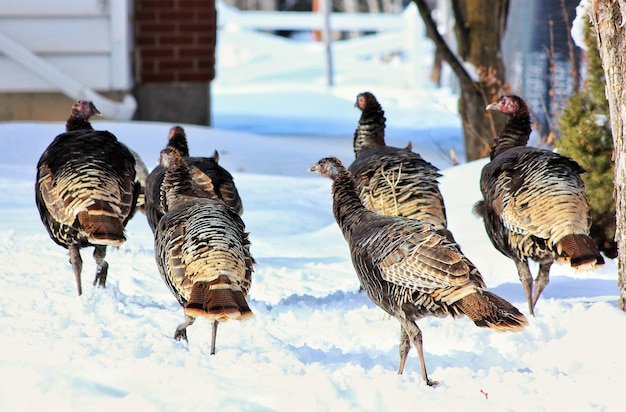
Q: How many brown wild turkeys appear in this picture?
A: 6